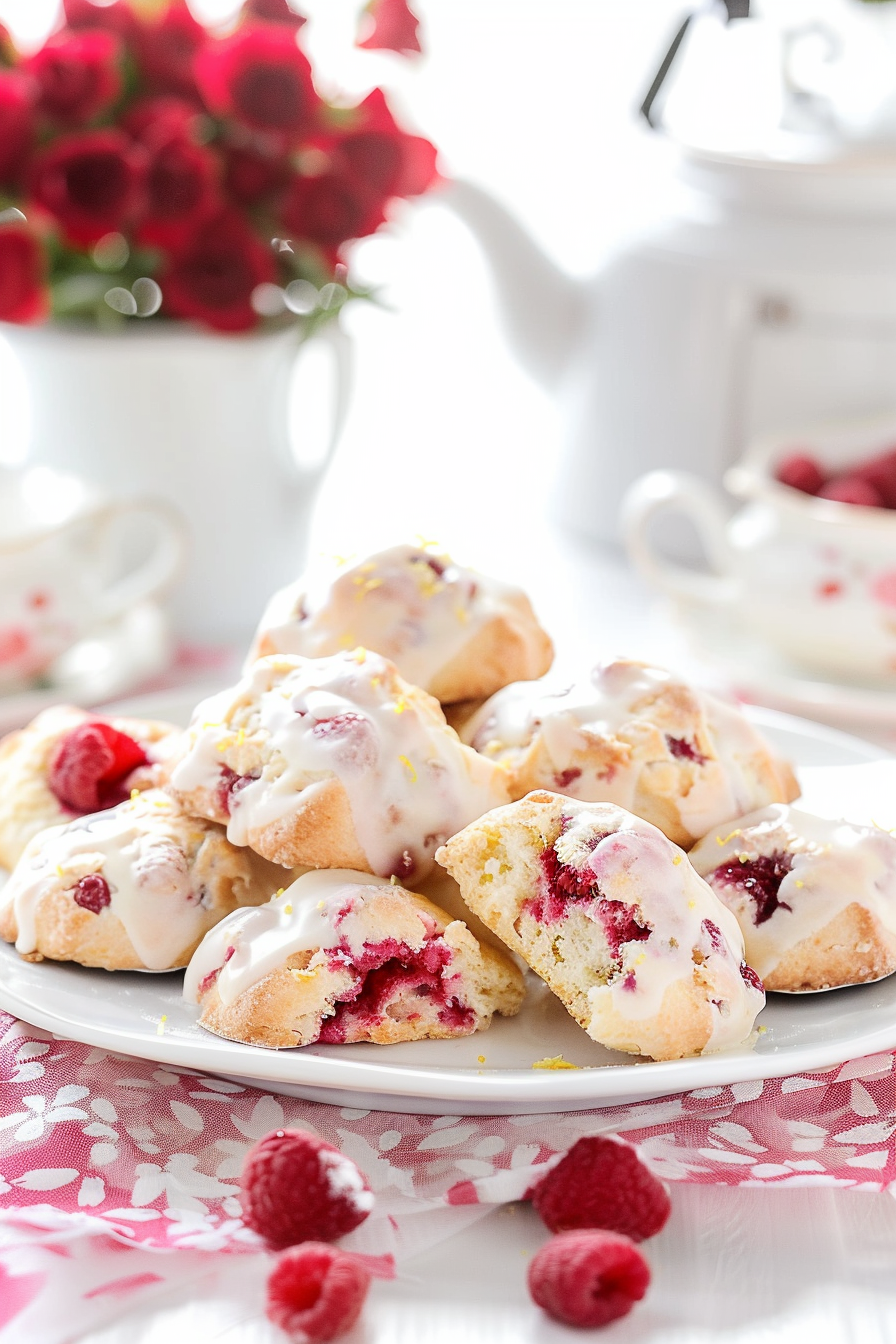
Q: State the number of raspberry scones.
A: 8